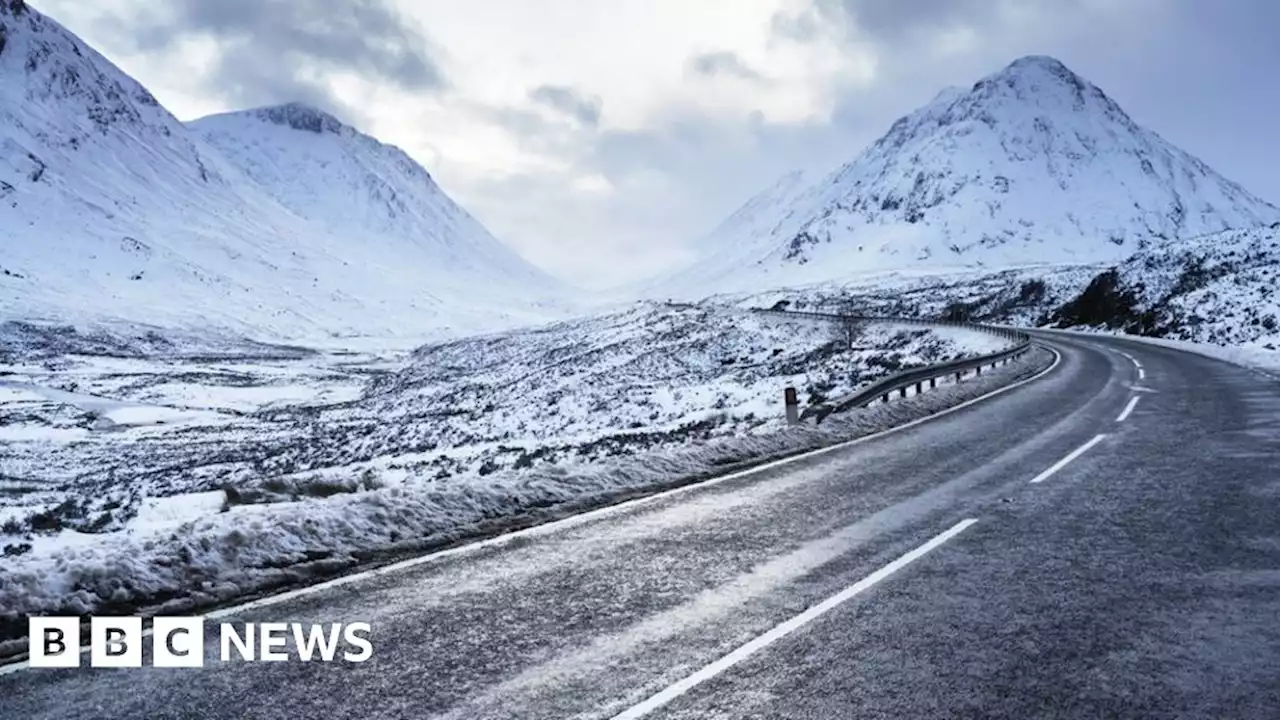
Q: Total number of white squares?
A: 3